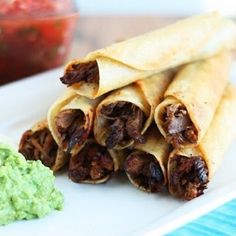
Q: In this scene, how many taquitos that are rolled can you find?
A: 8